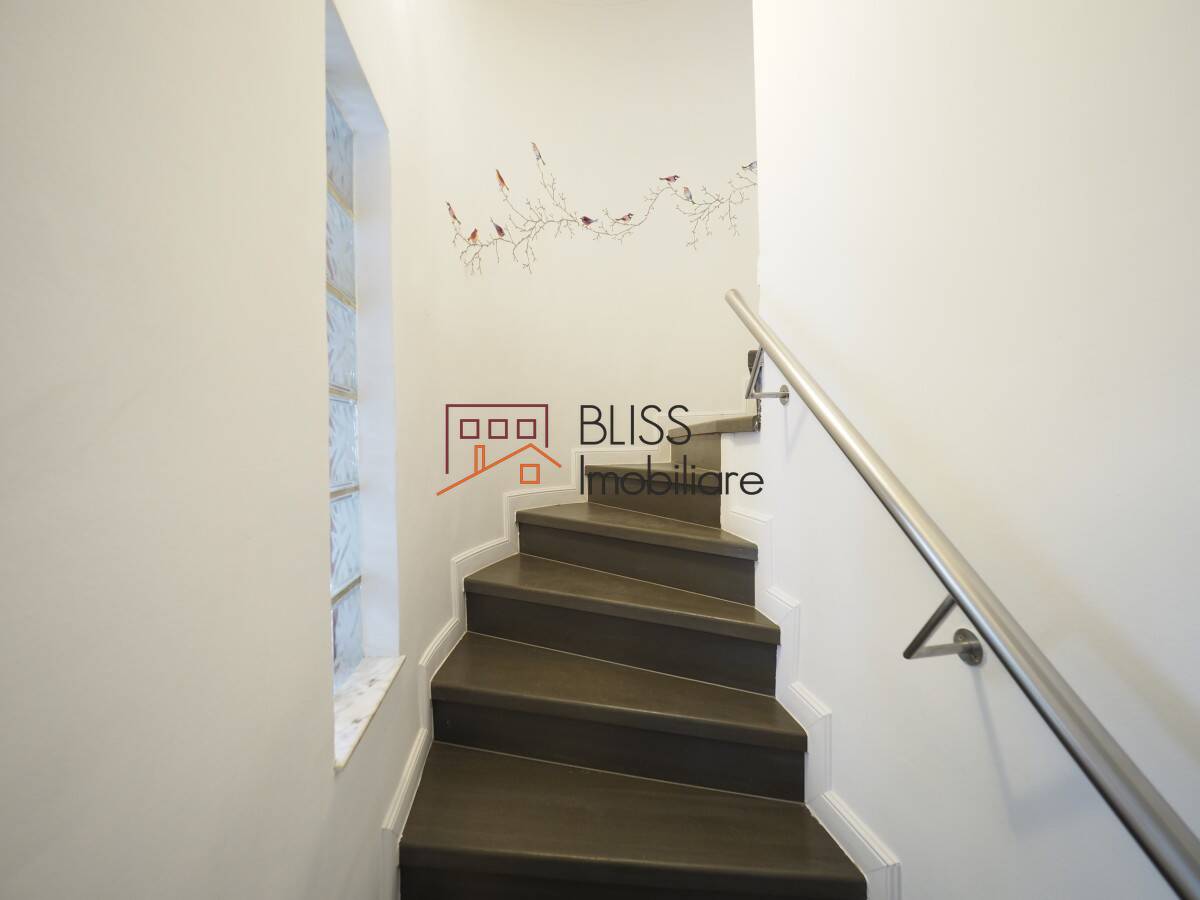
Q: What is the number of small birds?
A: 10